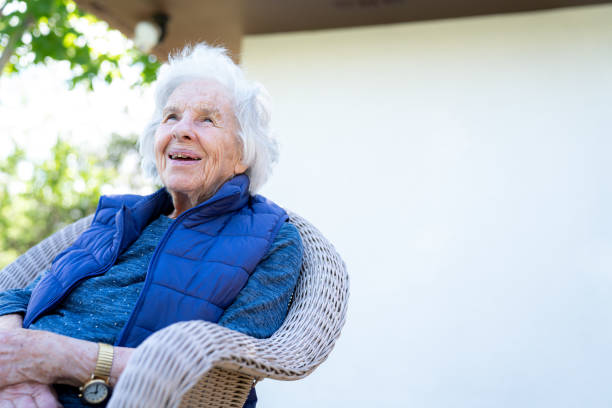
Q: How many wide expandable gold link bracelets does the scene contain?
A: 1